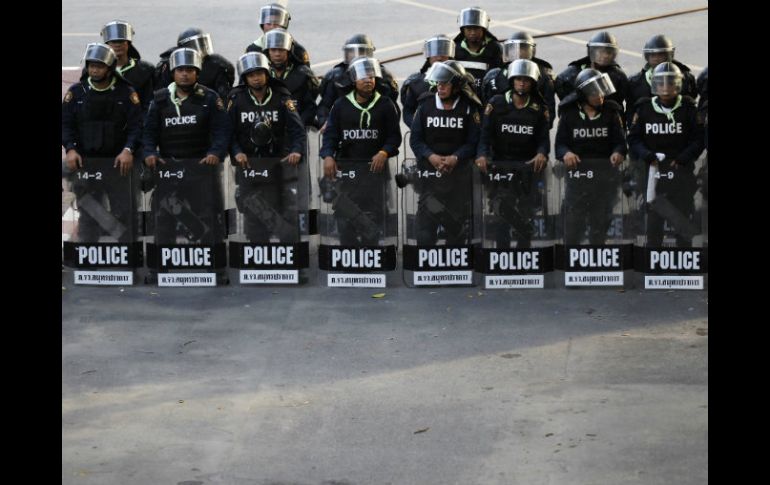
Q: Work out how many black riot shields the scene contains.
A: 8